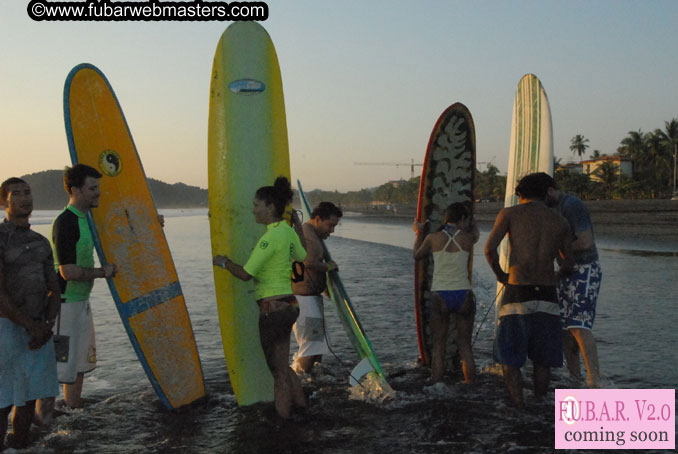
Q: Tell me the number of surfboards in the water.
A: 5